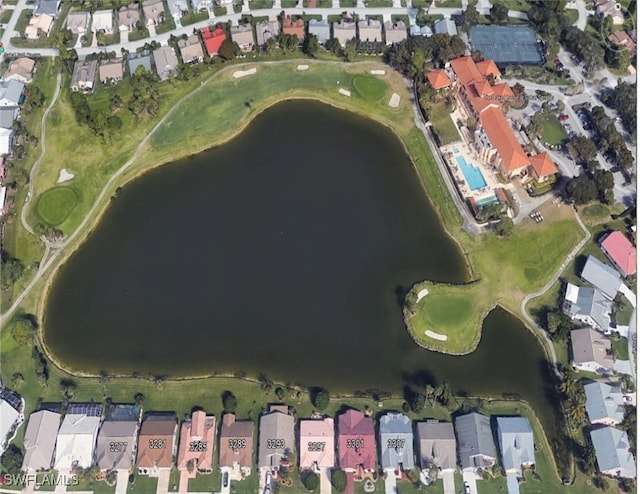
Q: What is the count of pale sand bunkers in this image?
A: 8